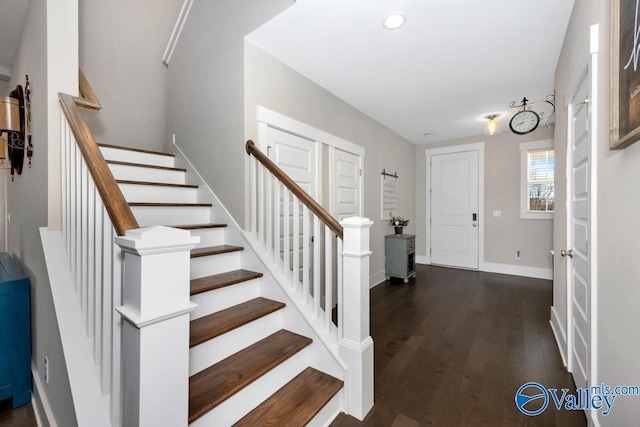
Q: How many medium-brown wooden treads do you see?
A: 10